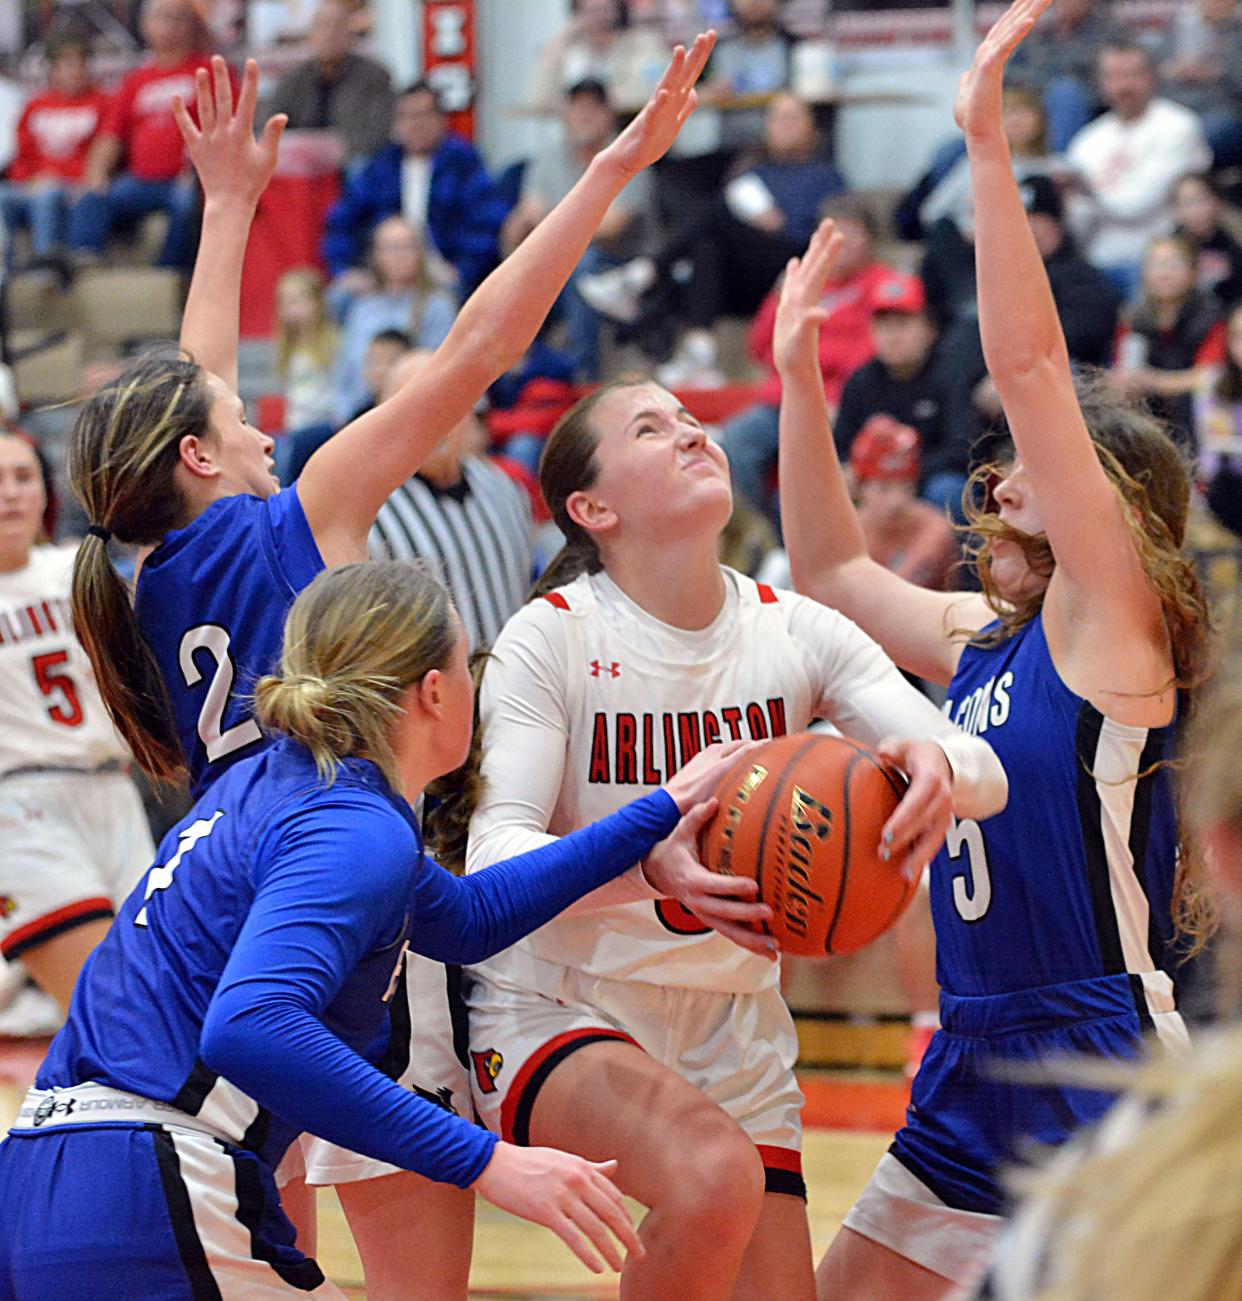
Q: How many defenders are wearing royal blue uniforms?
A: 3